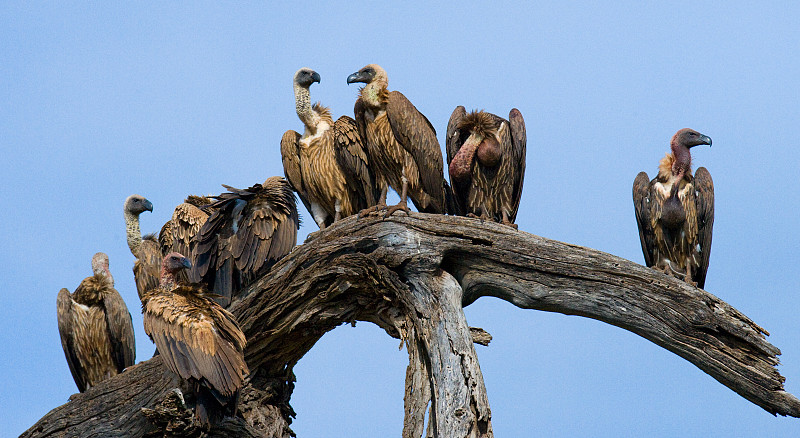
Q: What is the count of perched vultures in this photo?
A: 9